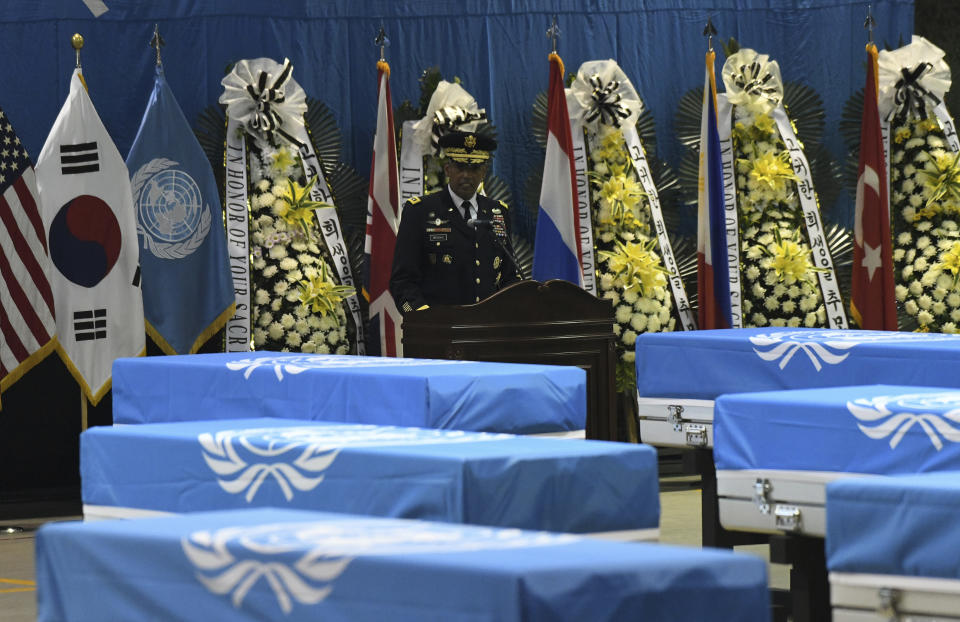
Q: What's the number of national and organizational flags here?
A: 7